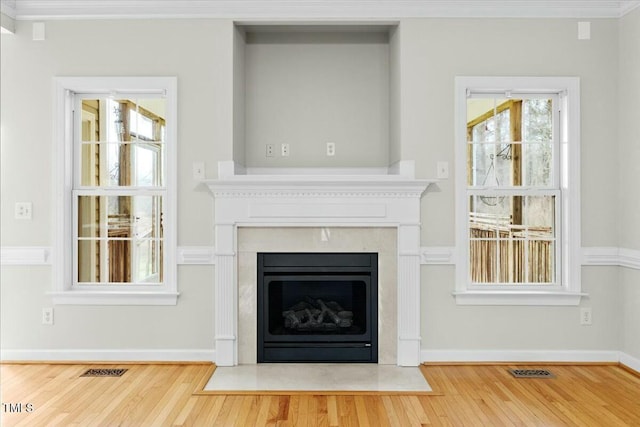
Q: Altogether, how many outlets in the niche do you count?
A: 3